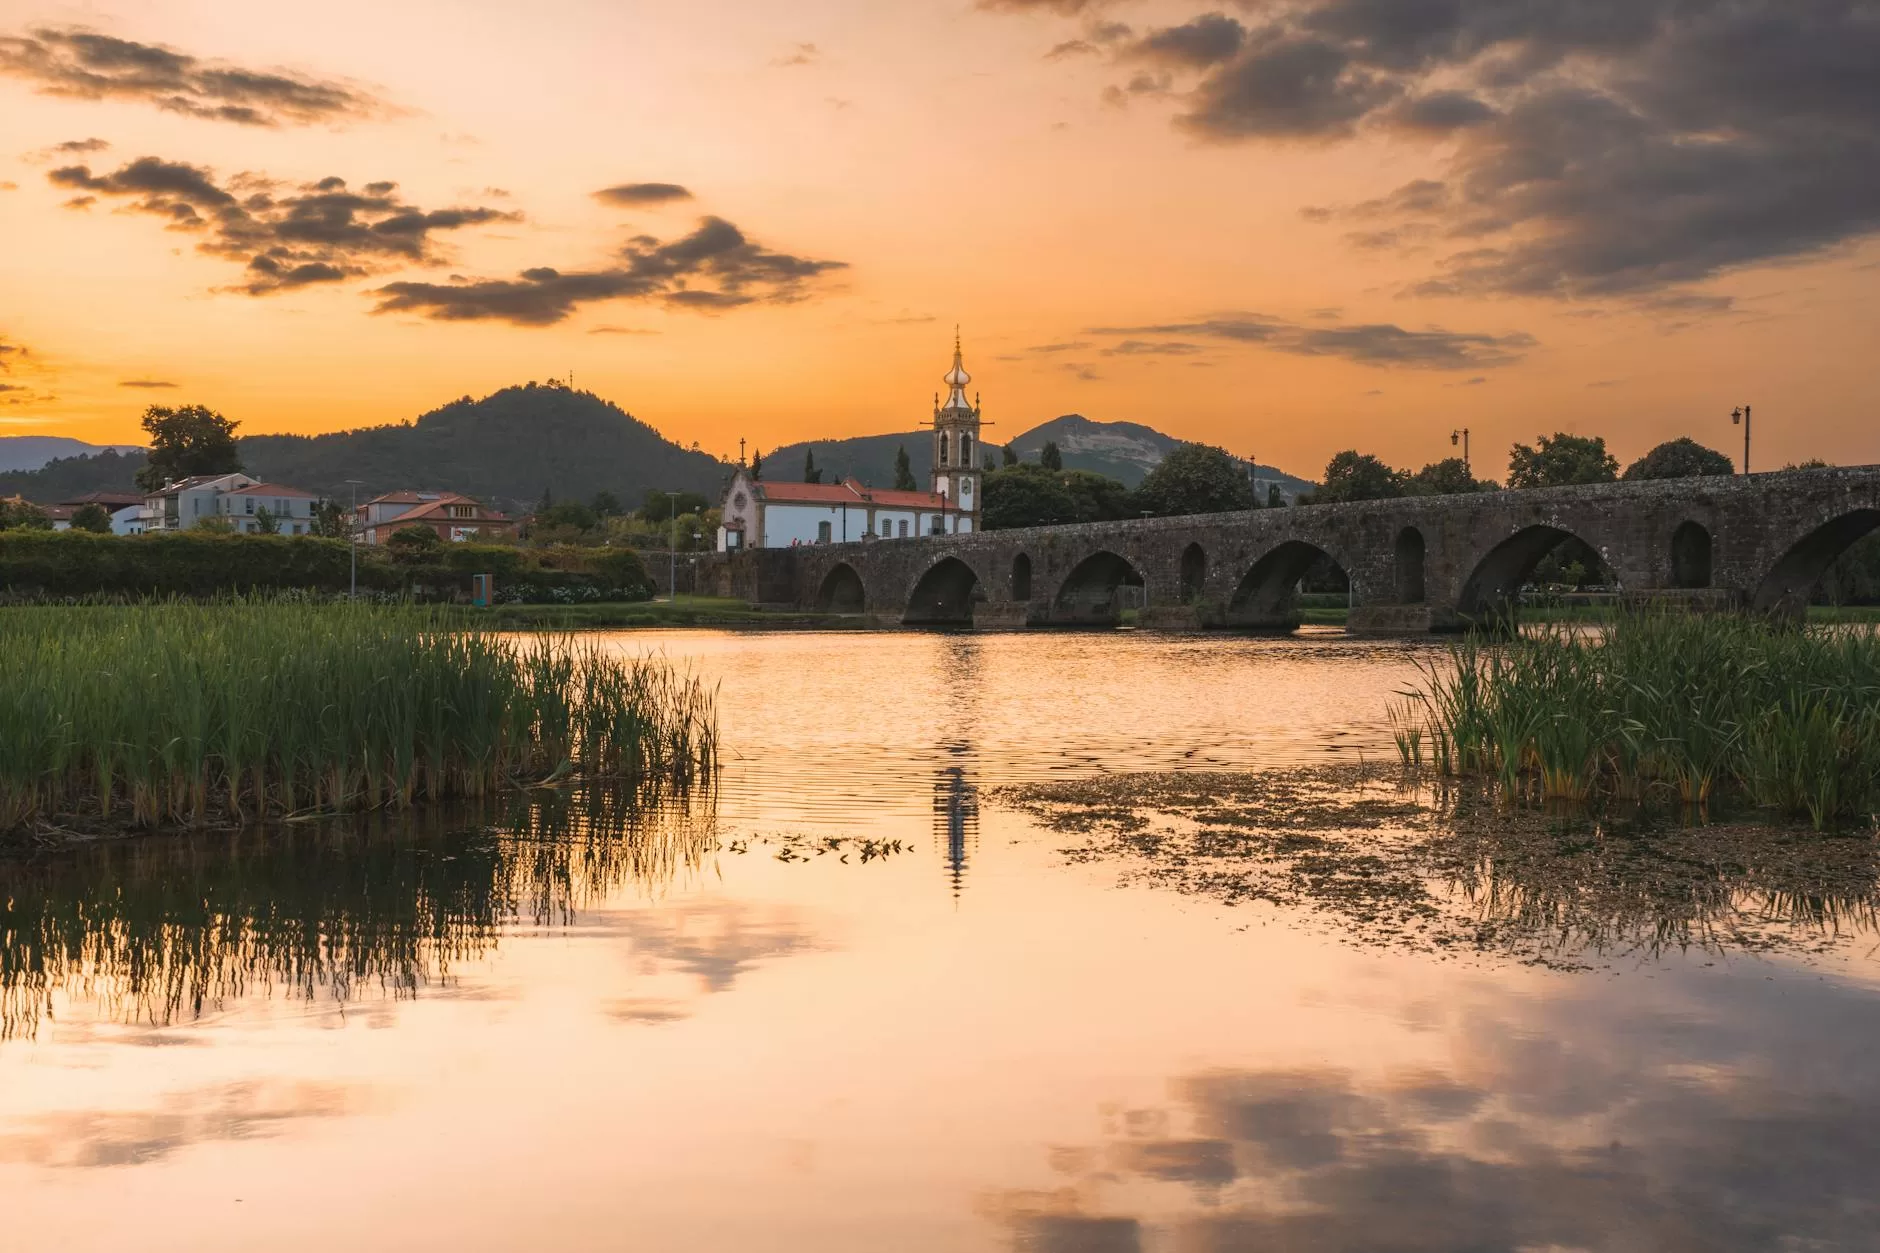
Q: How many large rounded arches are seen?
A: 6